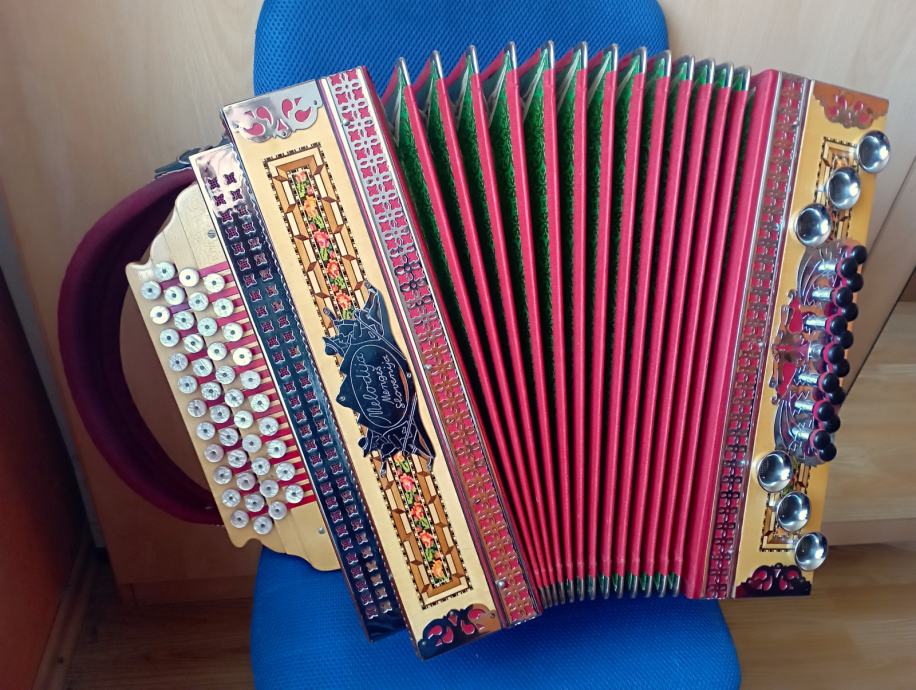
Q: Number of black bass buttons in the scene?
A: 15